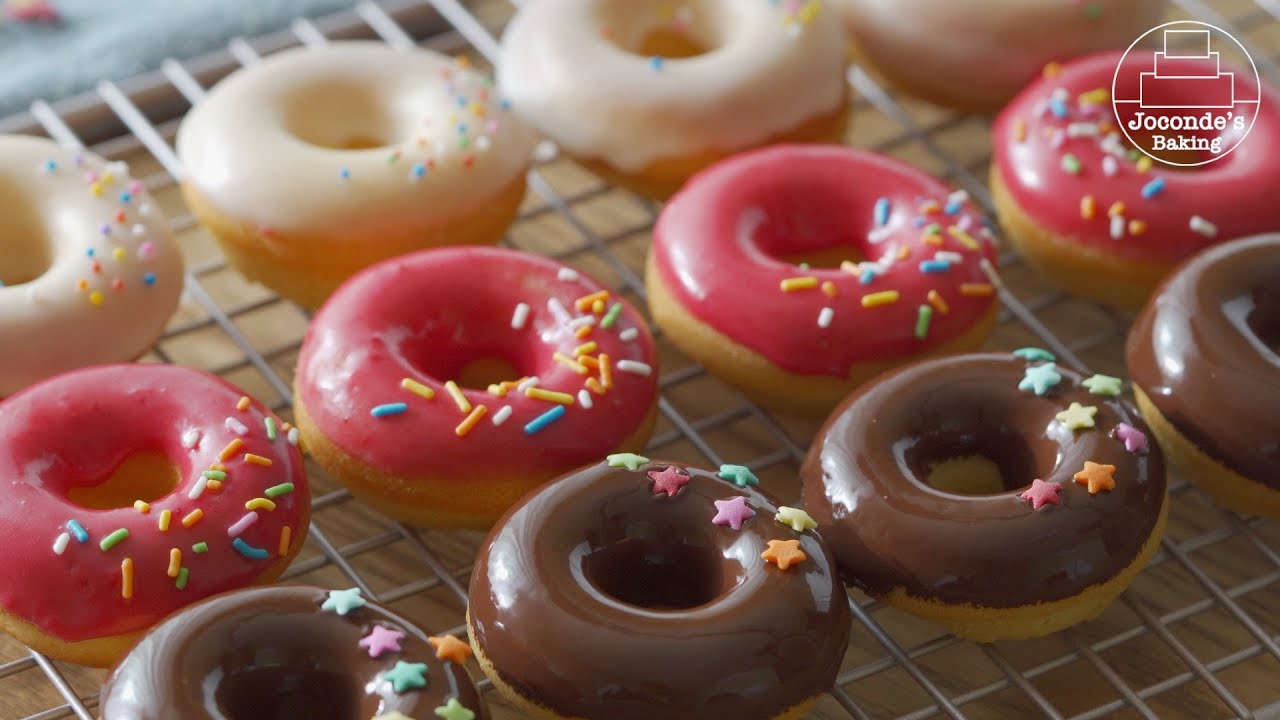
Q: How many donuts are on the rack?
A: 12